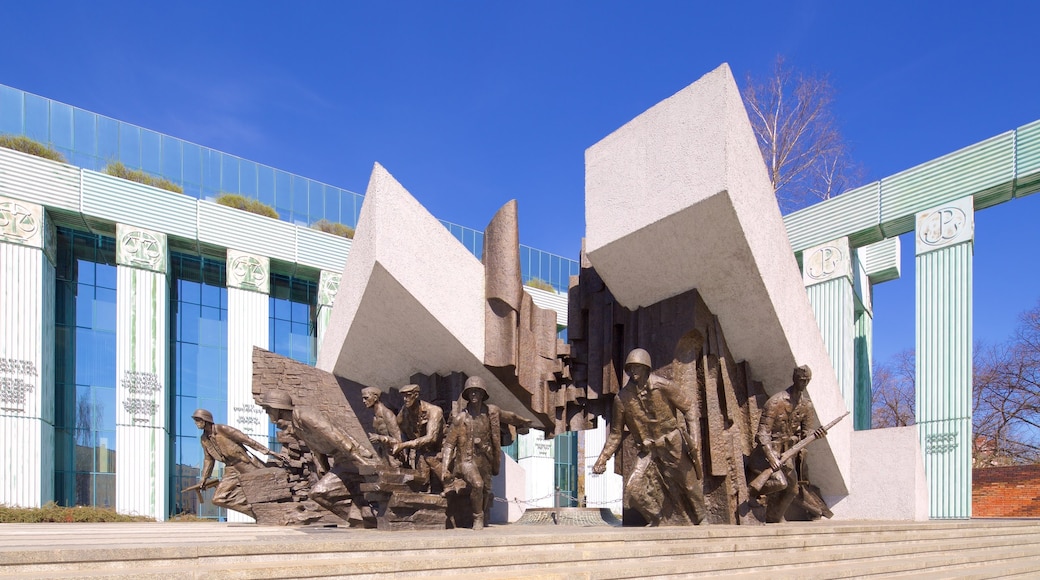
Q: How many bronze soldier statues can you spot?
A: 7